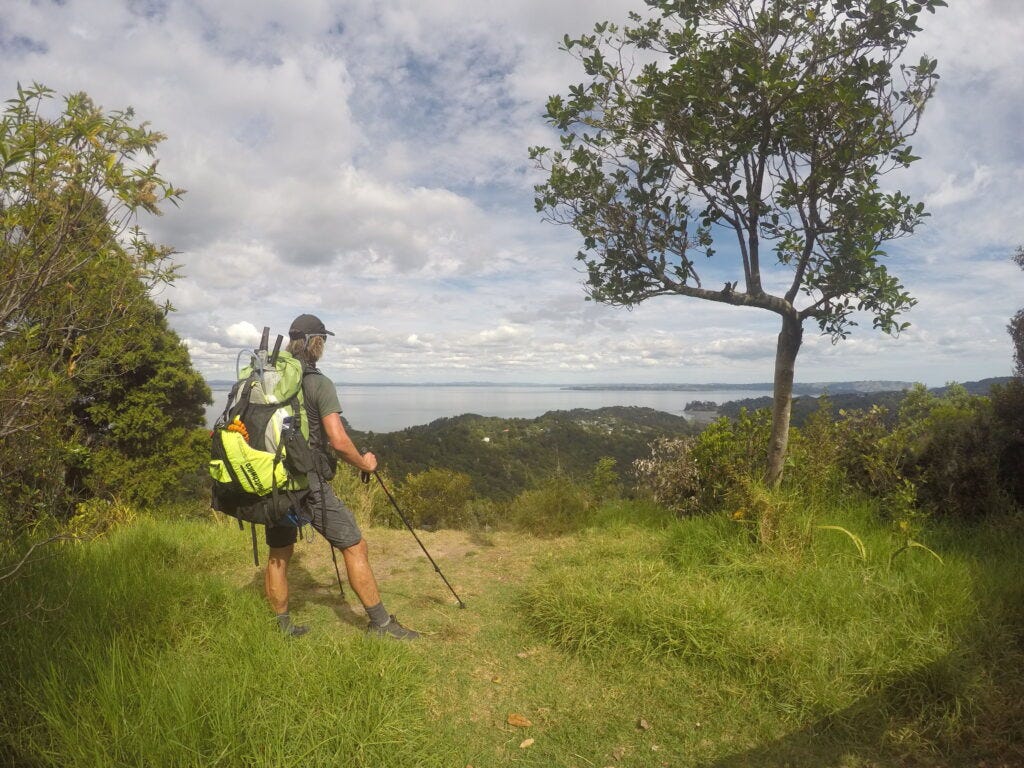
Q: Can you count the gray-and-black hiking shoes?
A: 2